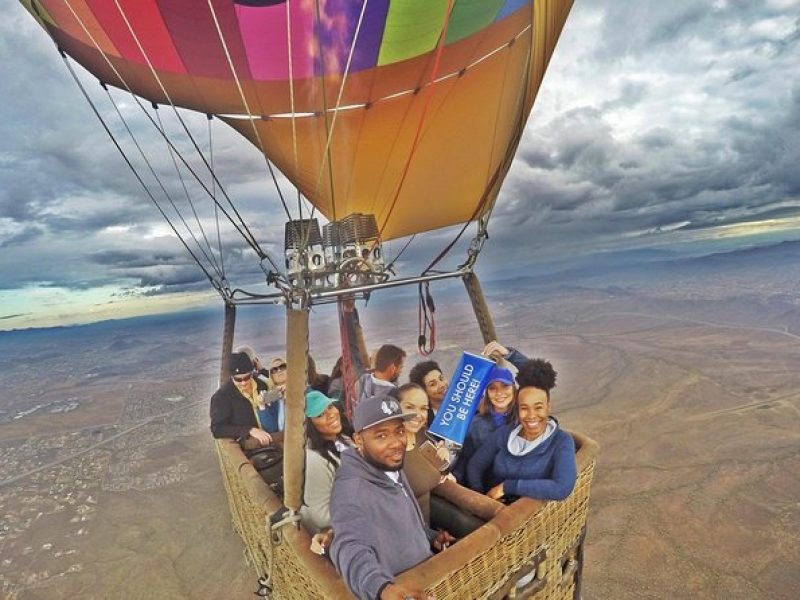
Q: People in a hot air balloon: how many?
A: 12